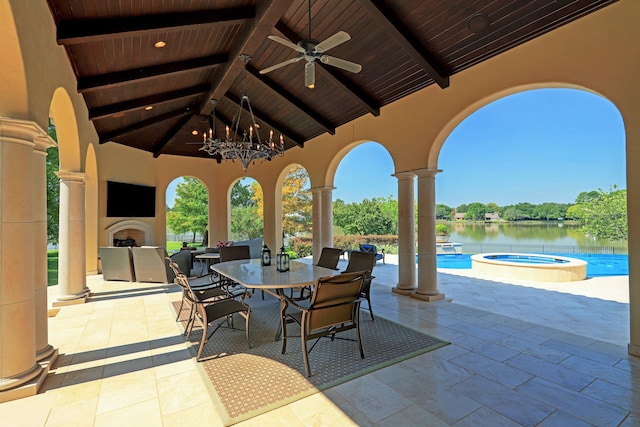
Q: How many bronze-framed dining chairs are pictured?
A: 6